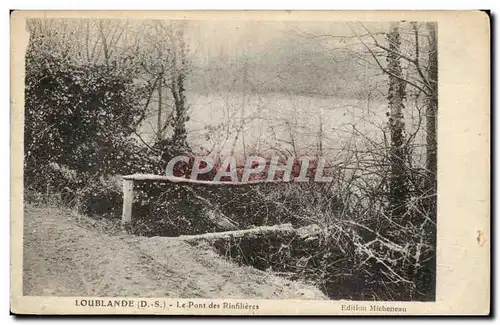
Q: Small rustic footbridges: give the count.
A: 1